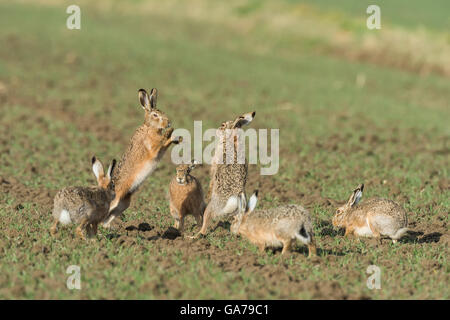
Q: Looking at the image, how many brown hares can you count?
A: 6